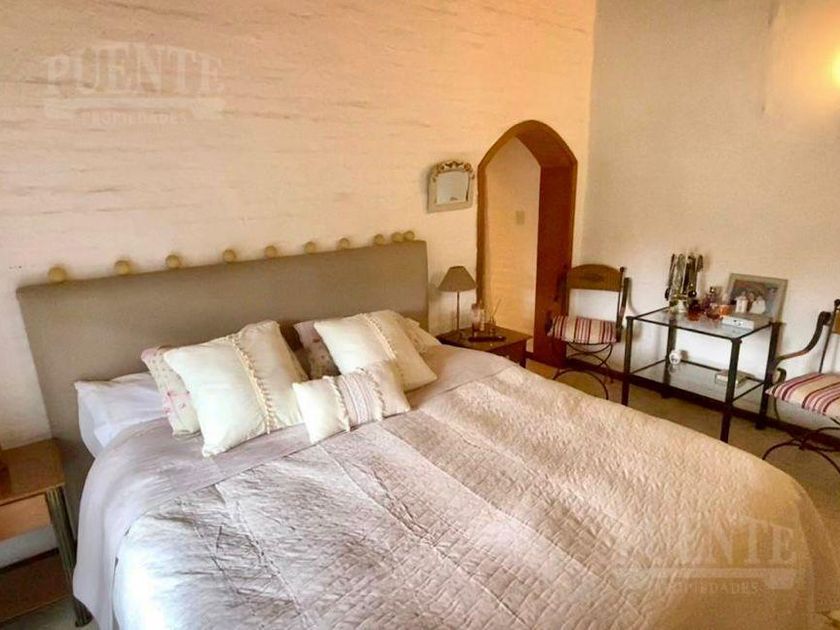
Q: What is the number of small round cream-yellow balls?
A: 10